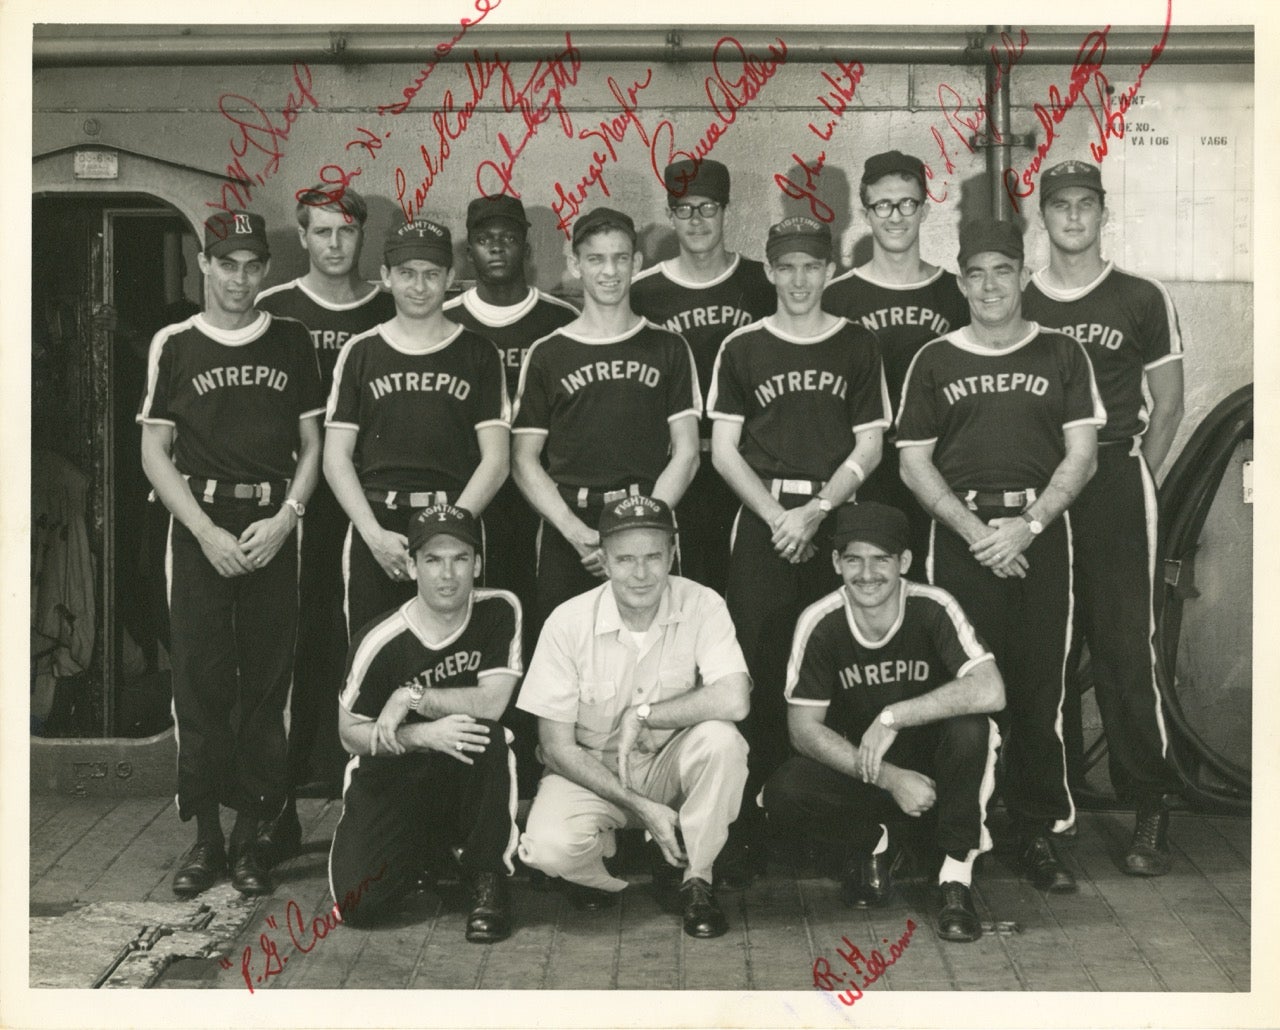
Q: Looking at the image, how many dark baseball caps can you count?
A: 12